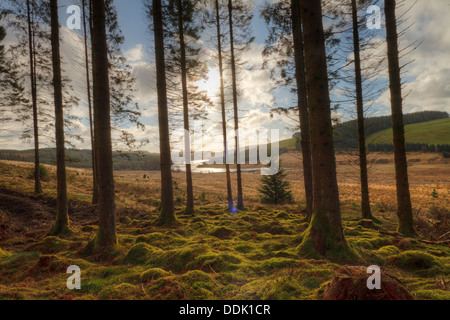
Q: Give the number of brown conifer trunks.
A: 12